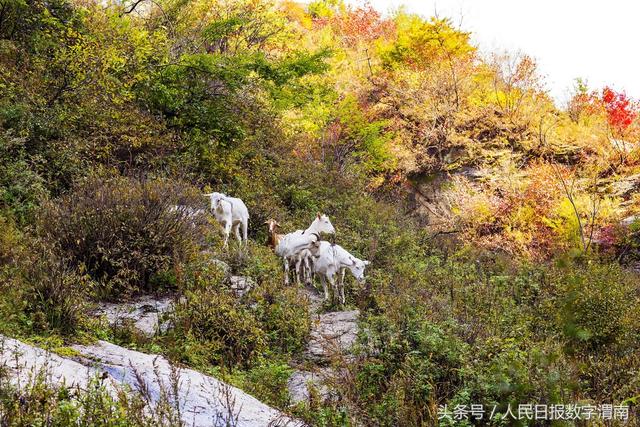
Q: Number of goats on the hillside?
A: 5